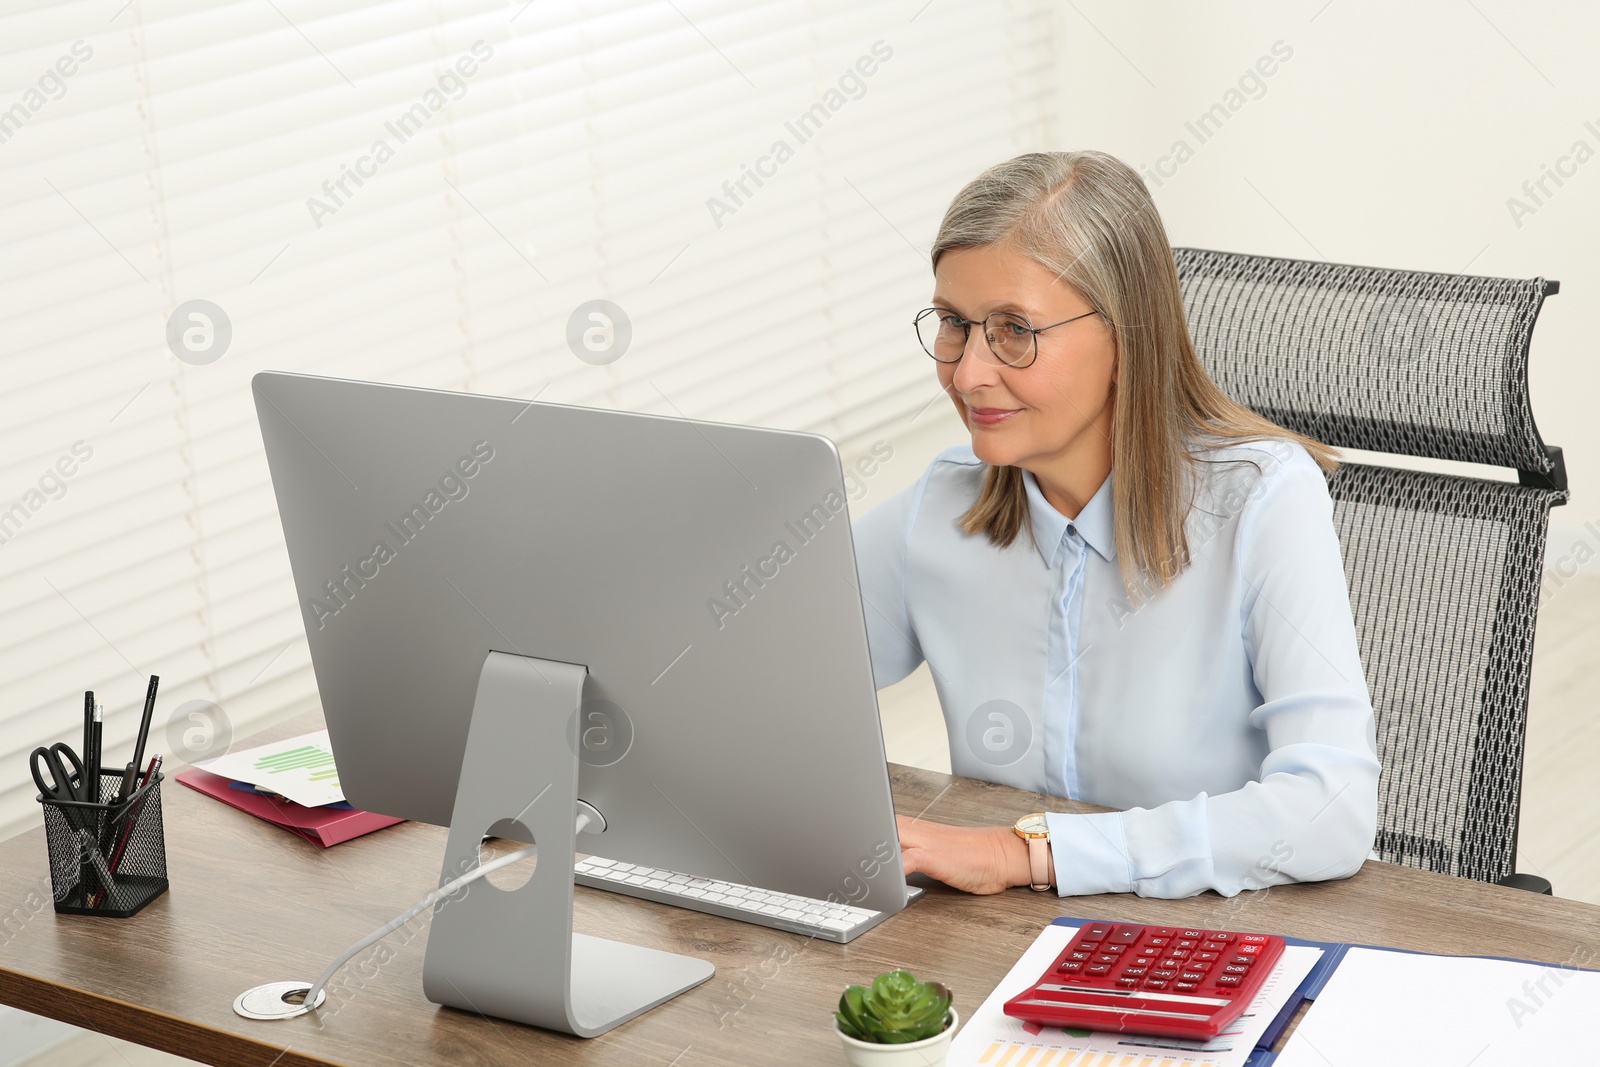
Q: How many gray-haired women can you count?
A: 1